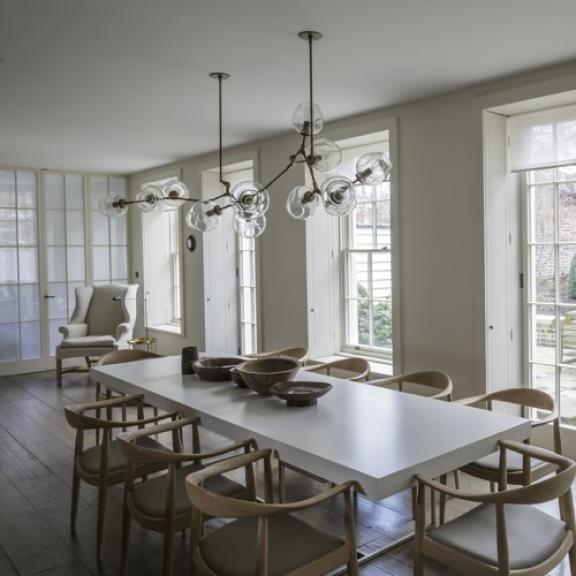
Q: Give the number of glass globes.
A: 11